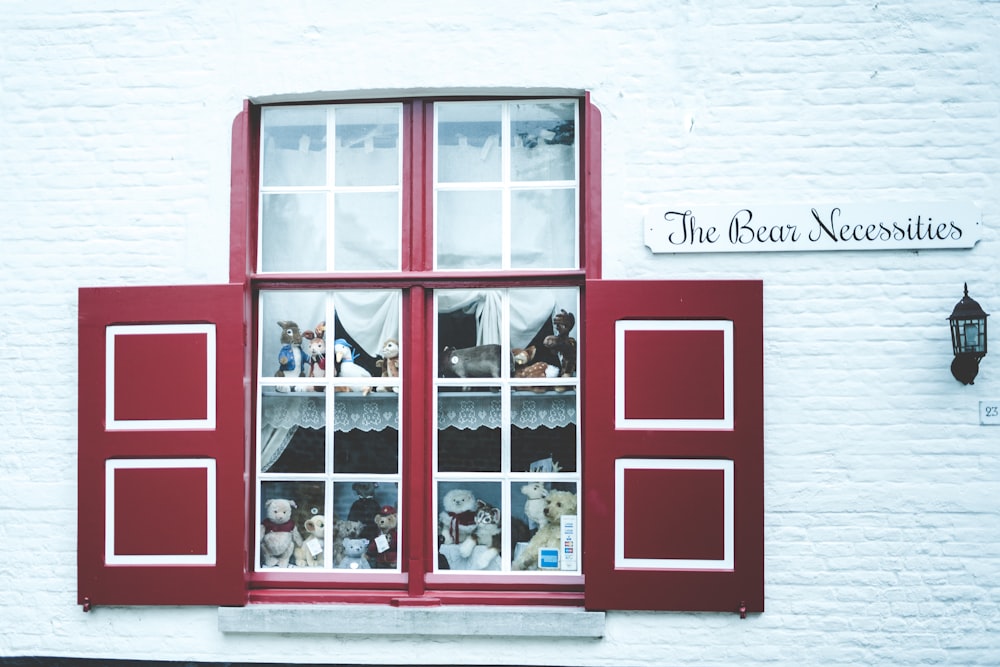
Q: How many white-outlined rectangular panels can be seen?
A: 4